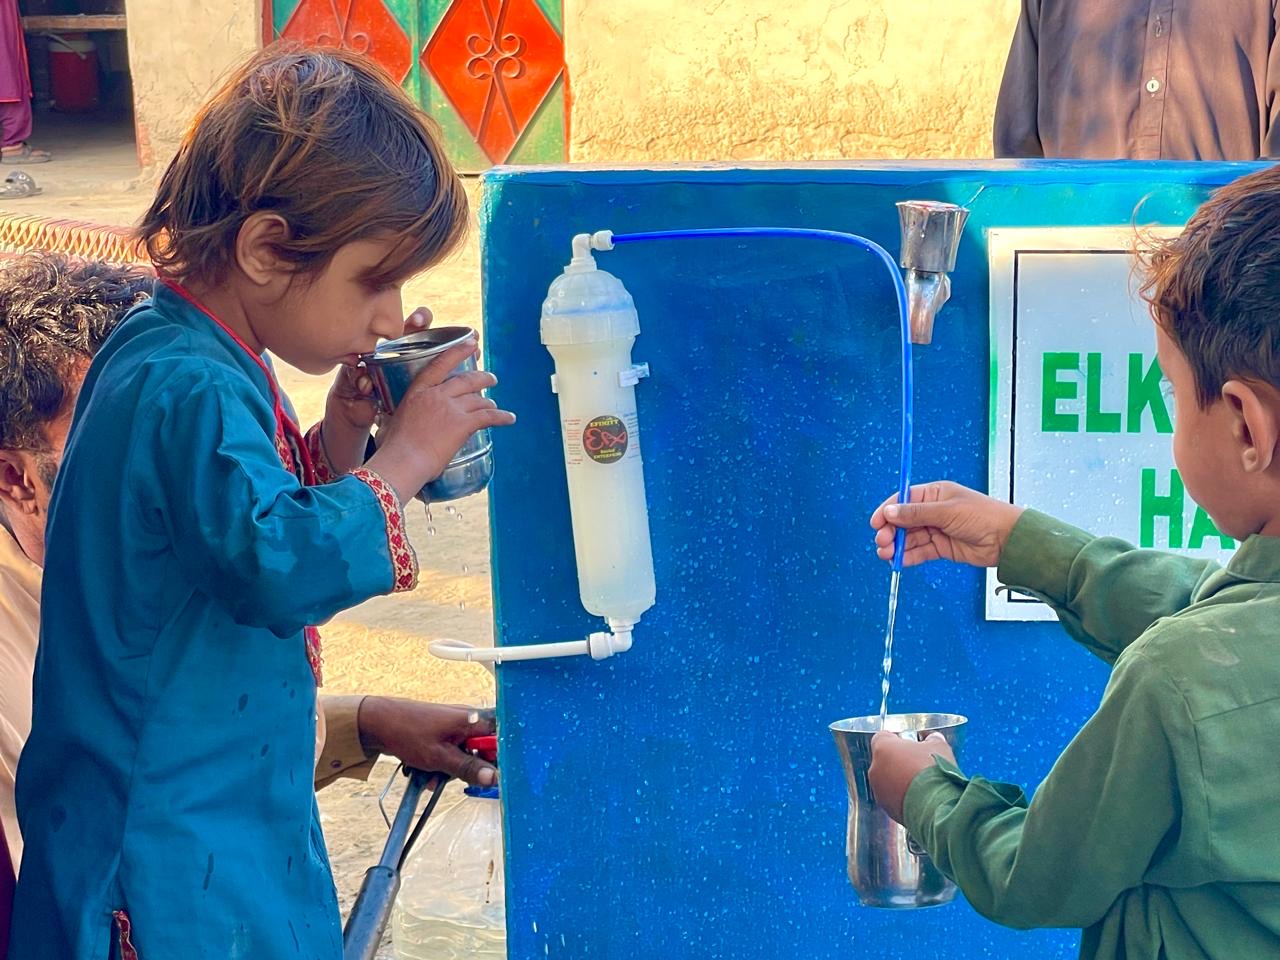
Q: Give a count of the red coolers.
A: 1